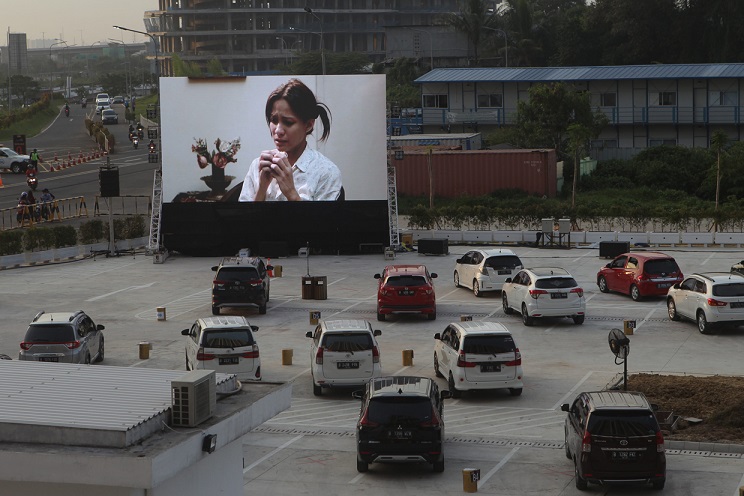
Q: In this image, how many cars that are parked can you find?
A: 12